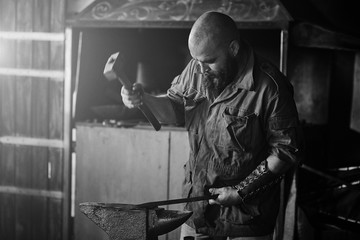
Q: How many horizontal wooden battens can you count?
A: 4